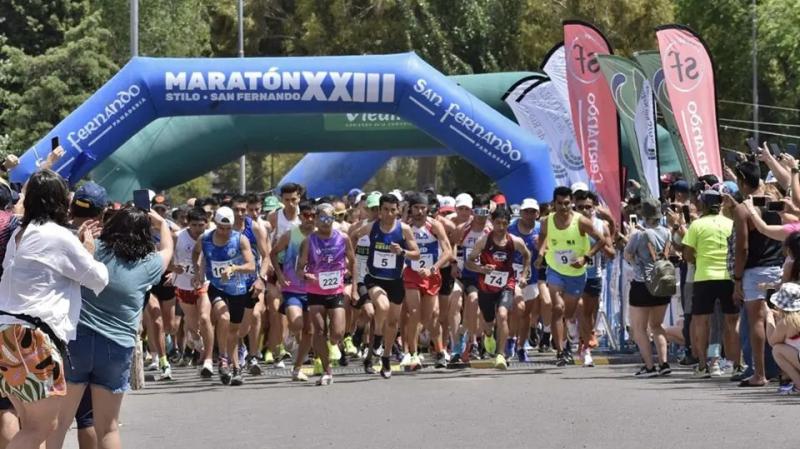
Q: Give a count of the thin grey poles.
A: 3